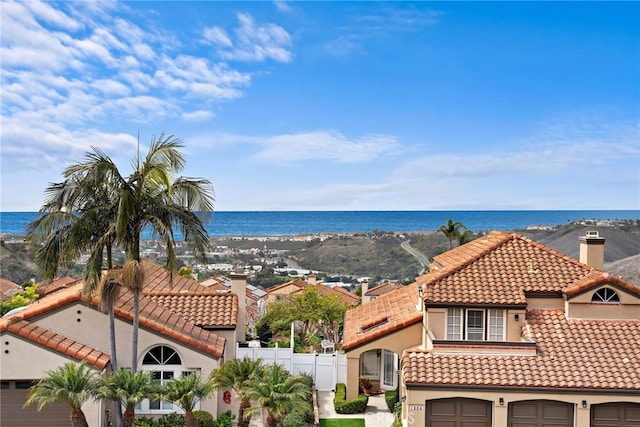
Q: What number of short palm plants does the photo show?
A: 5